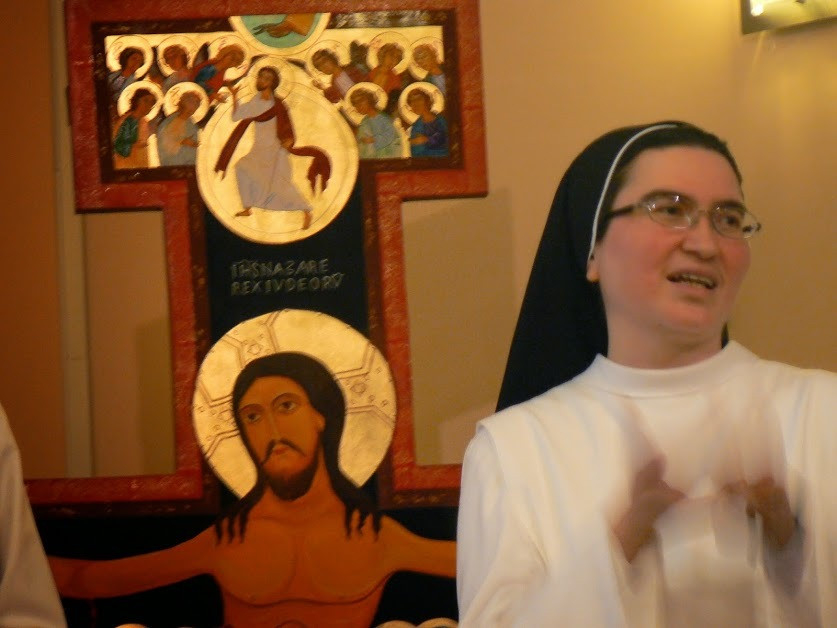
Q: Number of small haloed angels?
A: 10